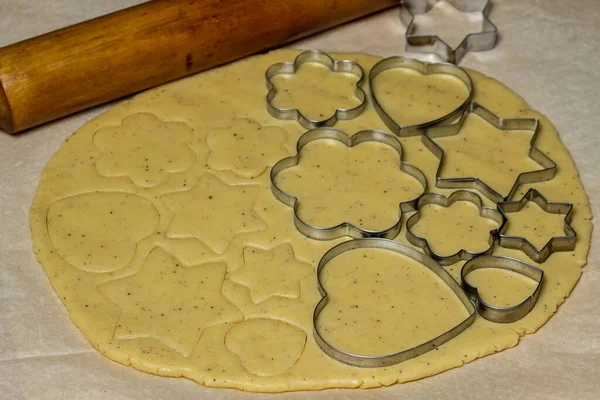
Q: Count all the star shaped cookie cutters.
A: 3